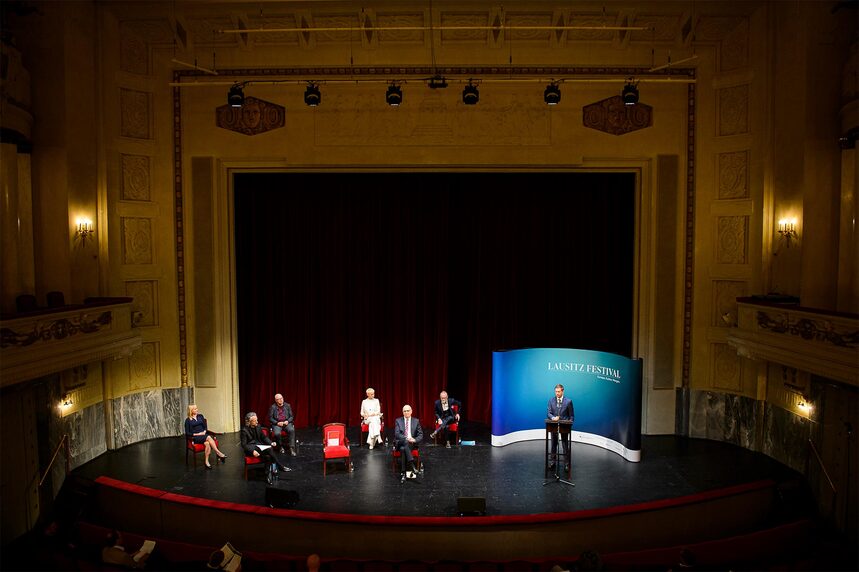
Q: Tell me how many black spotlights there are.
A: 6